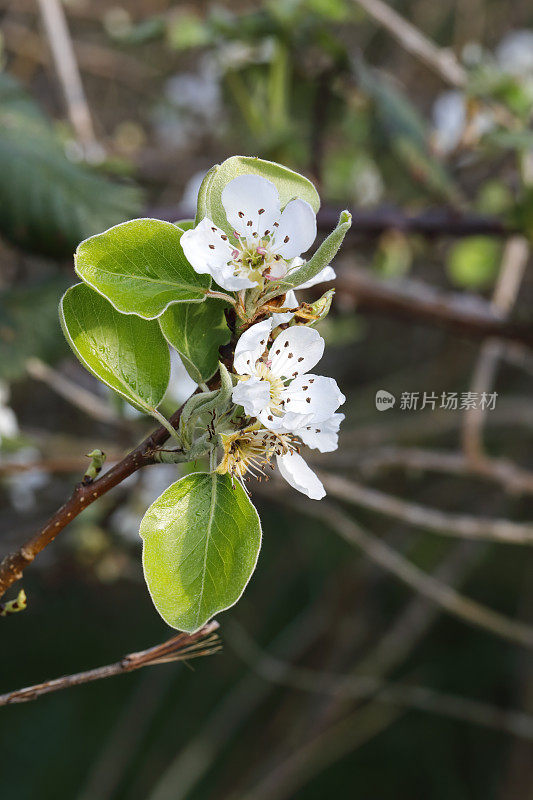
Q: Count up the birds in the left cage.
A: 0